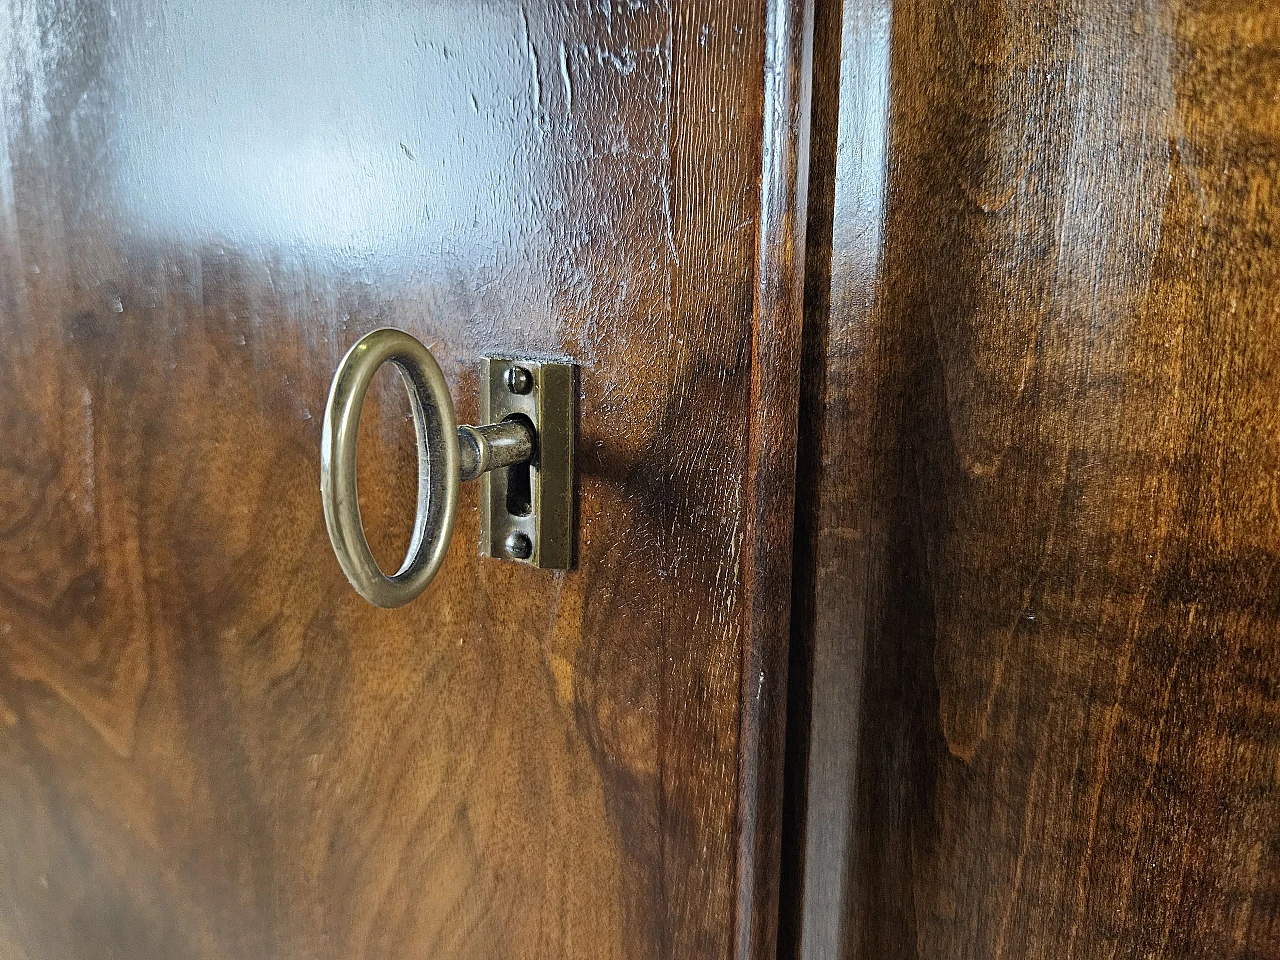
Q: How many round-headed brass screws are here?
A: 2